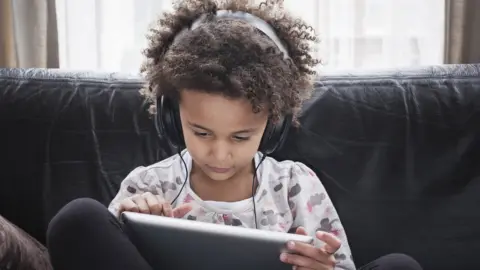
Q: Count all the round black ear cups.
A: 2